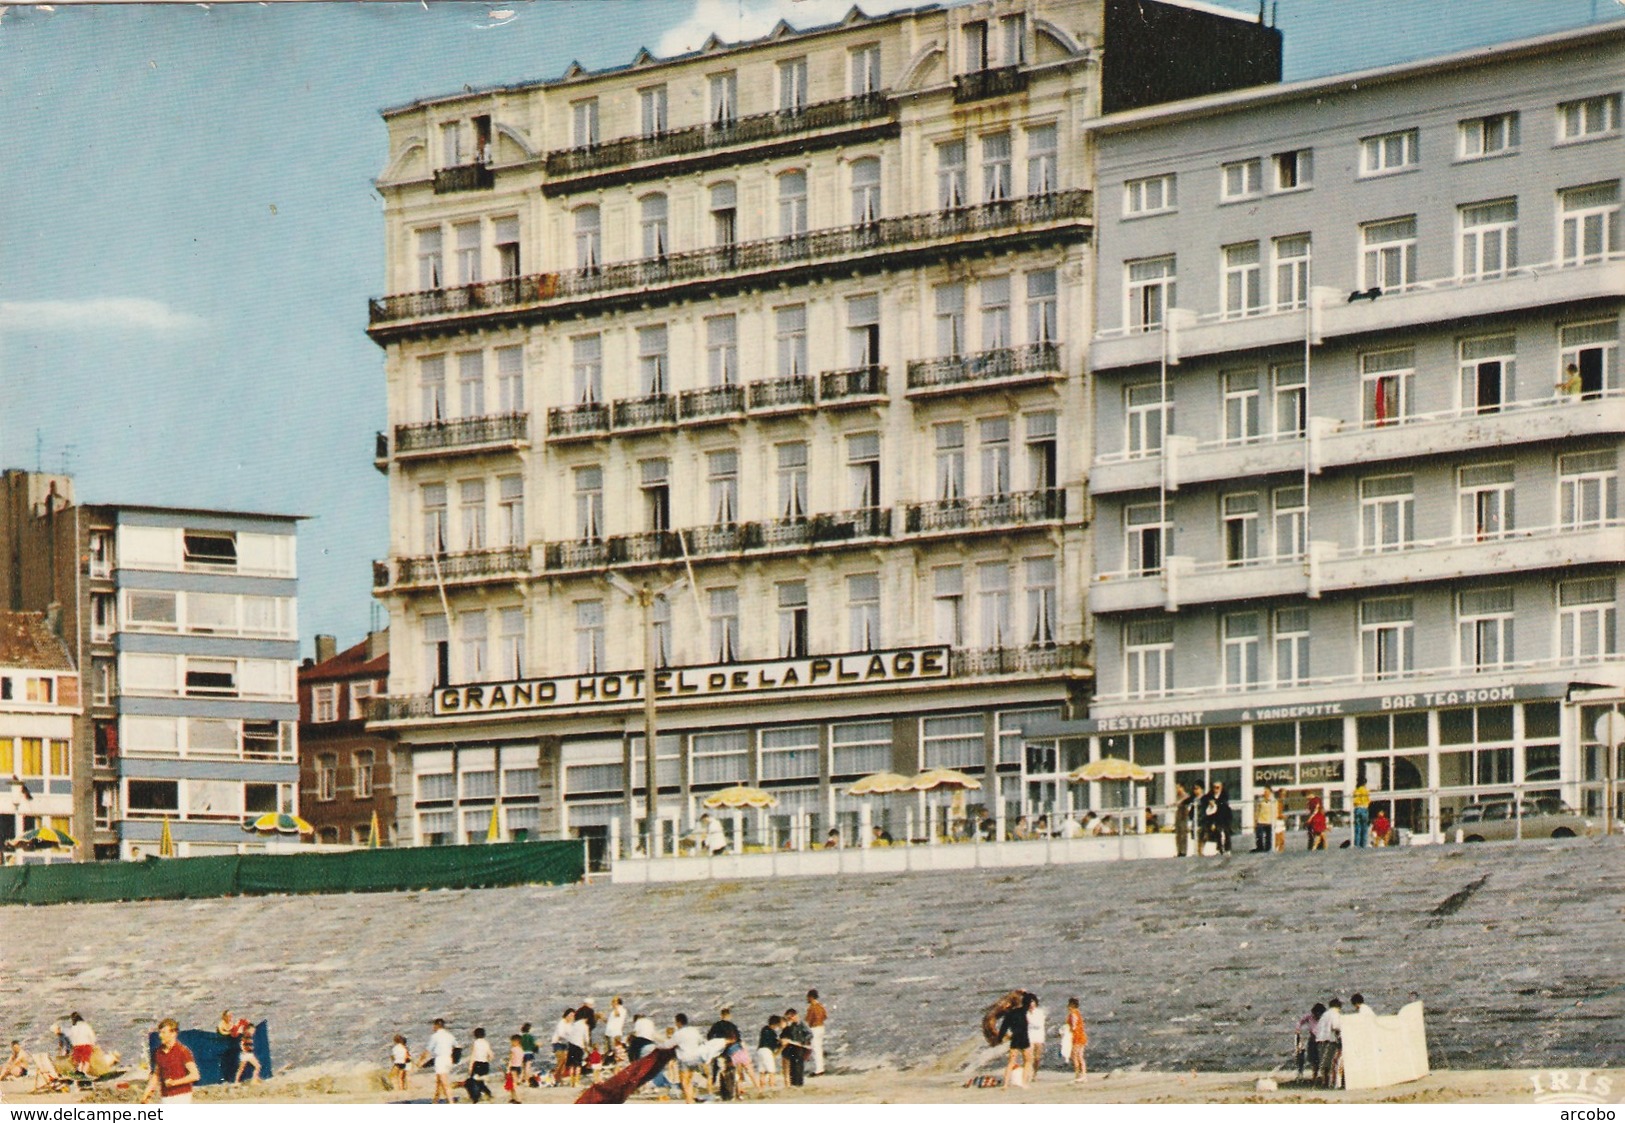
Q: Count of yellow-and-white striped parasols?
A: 4